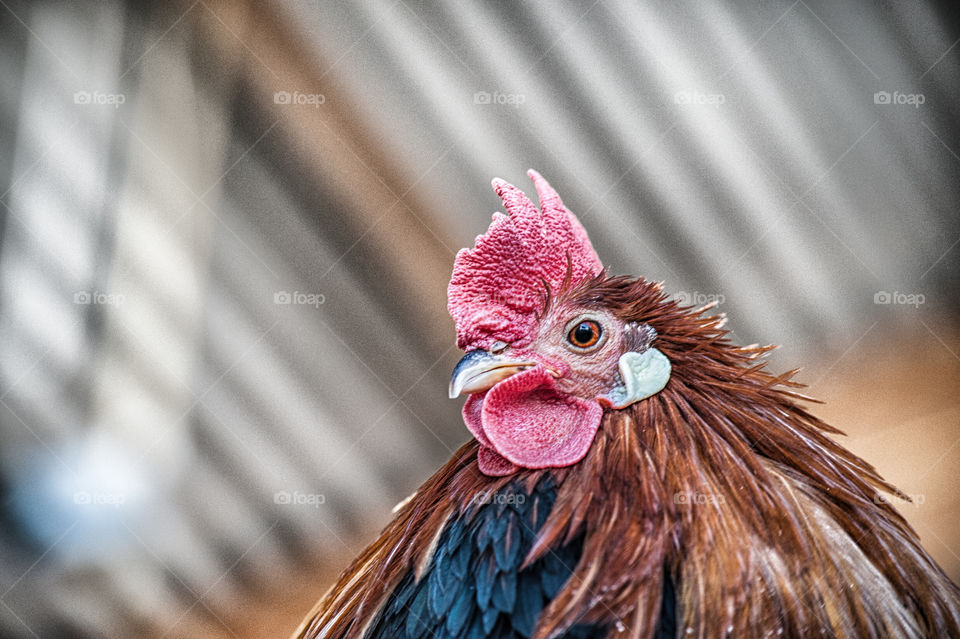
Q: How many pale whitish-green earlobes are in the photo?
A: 1